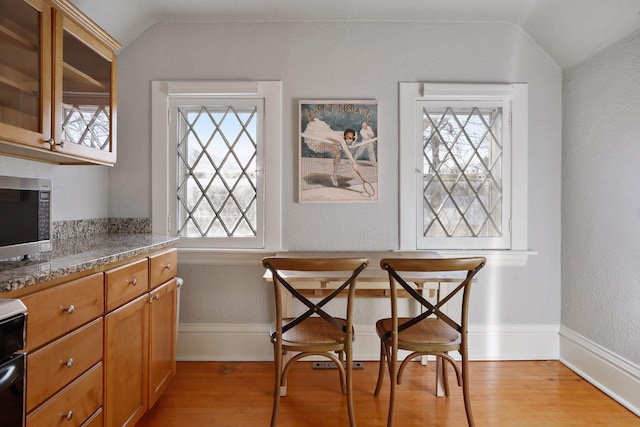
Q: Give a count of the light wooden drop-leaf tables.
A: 1